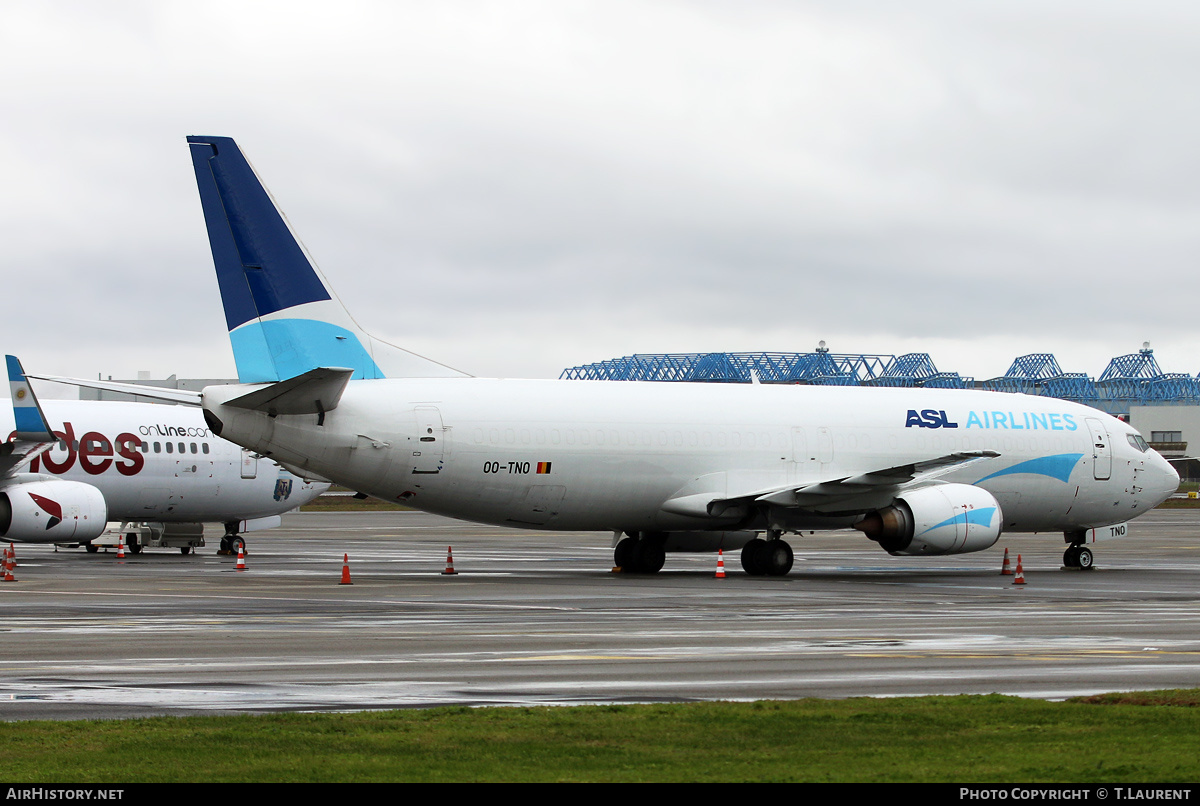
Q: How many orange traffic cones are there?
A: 10